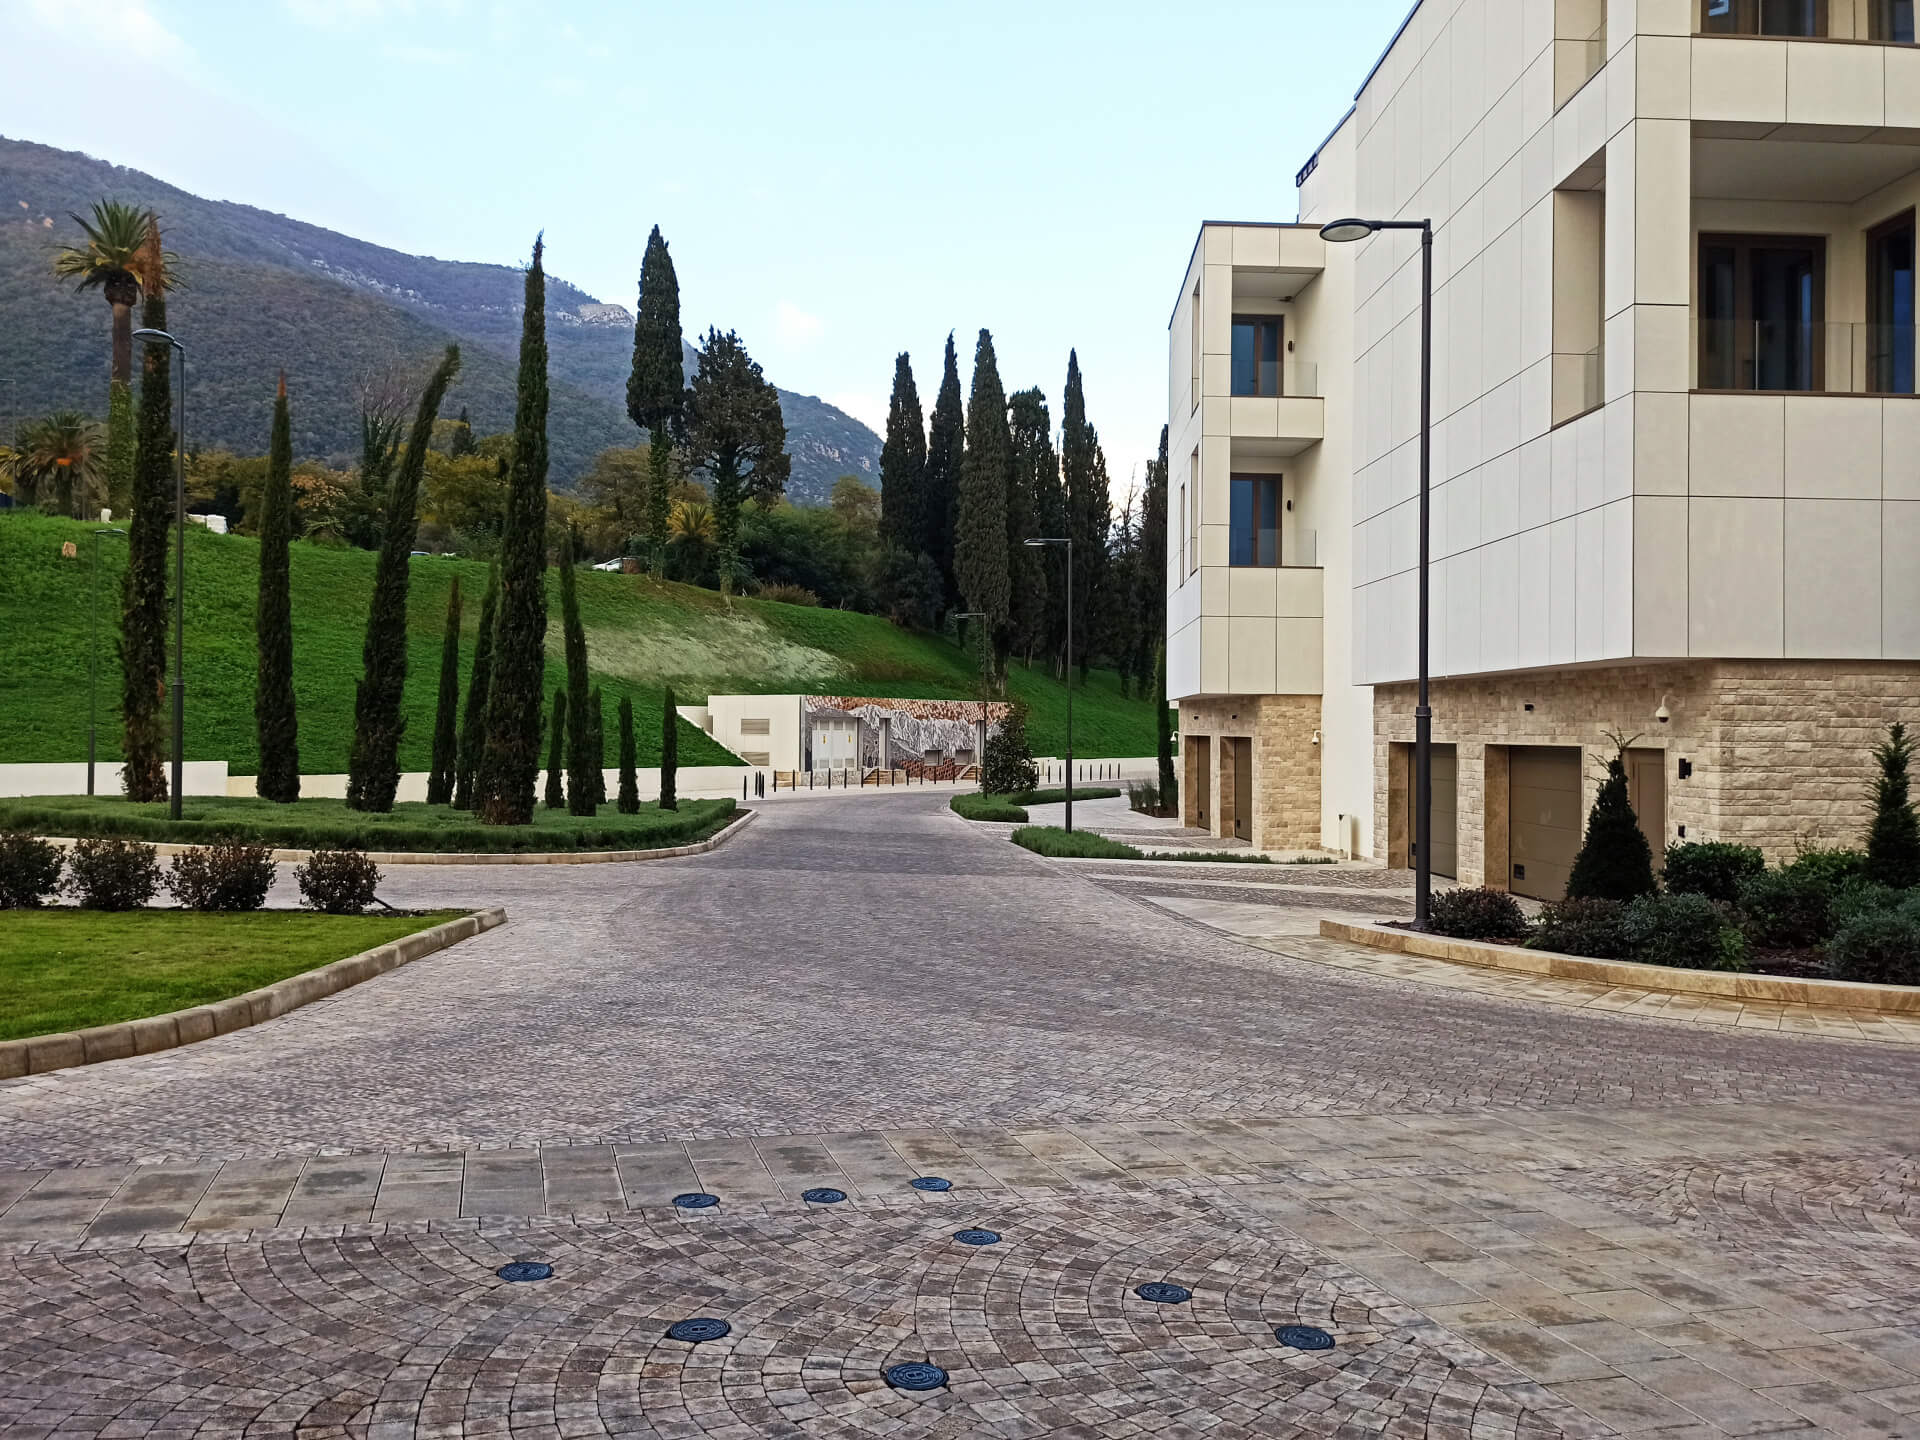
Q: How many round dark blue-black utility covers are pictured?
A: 9